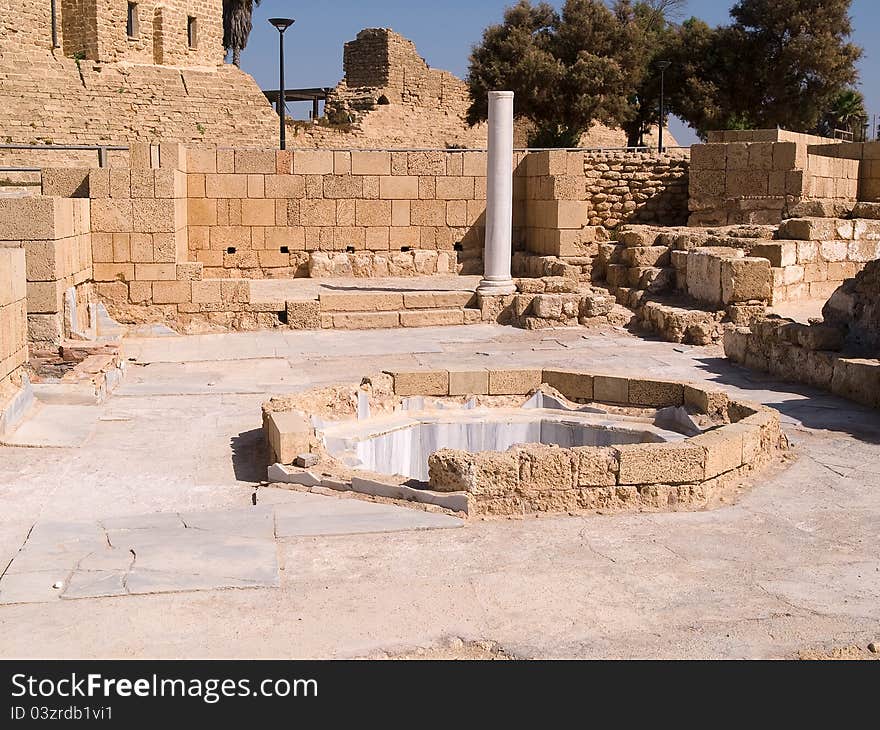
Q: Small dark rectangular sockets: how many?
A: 5